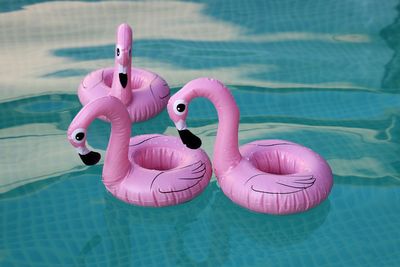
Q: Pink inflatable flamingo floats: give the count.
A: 3